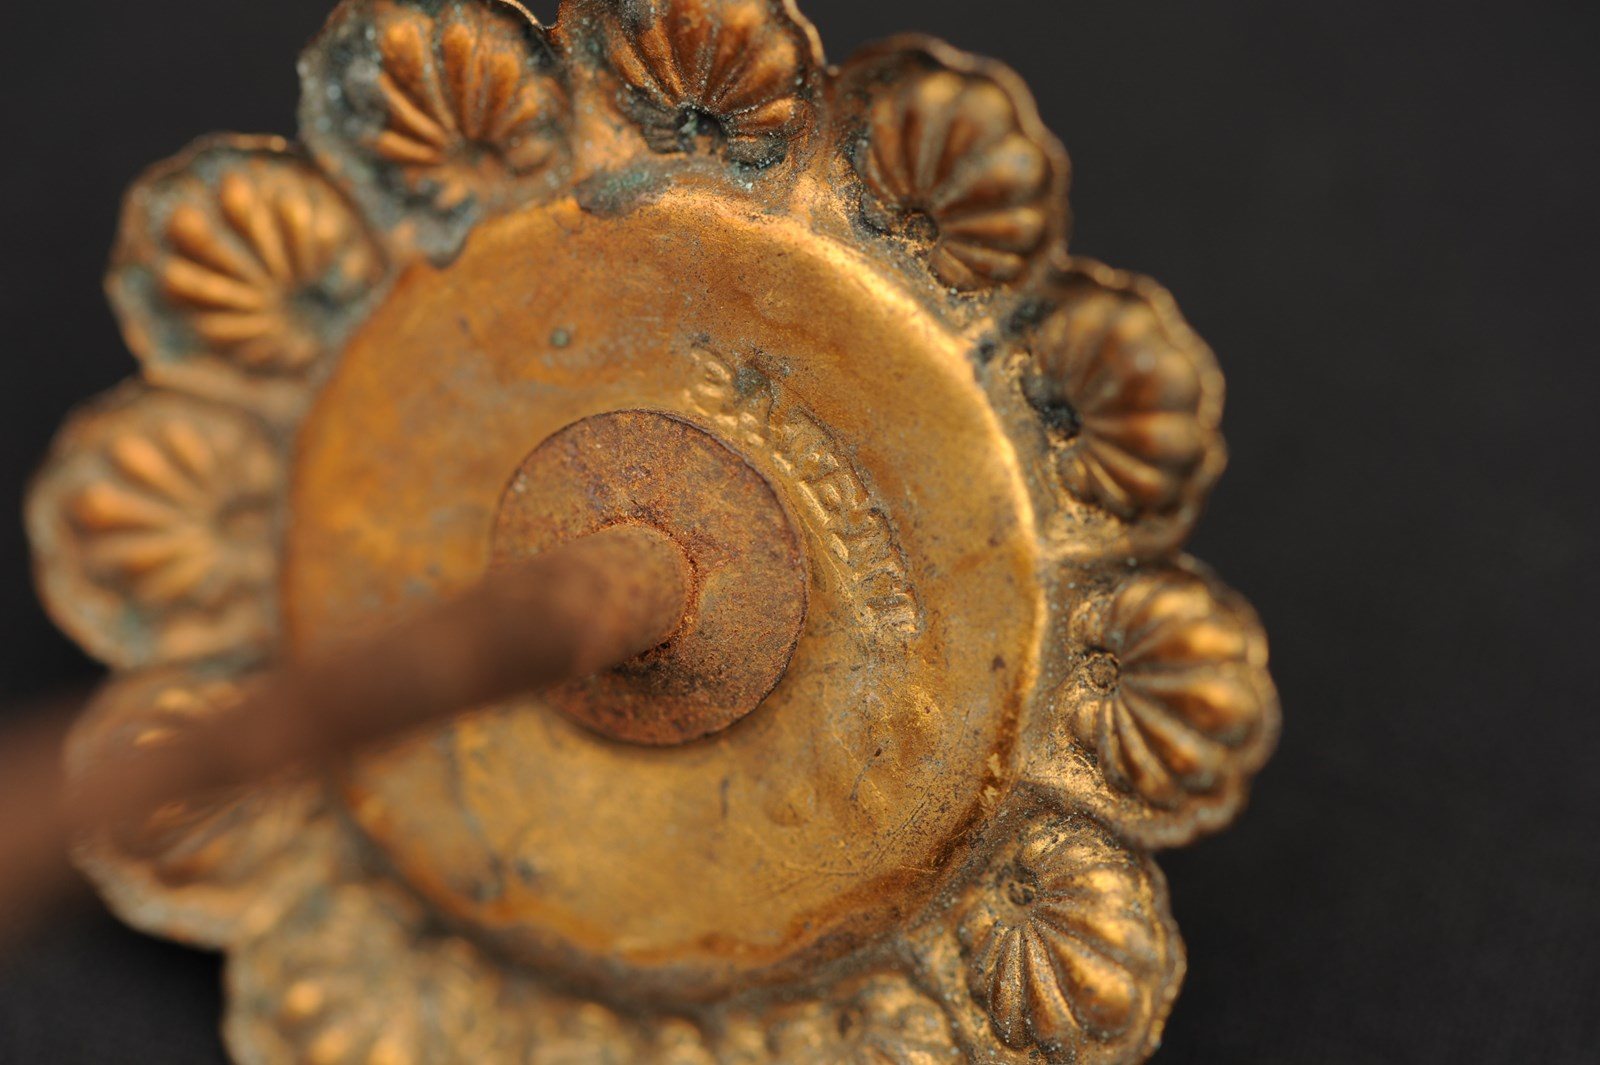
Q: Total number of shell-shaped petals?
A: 12